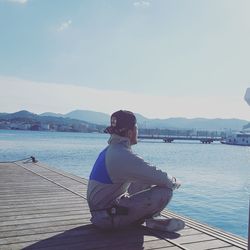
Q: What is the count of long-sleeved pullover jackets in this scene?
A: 1